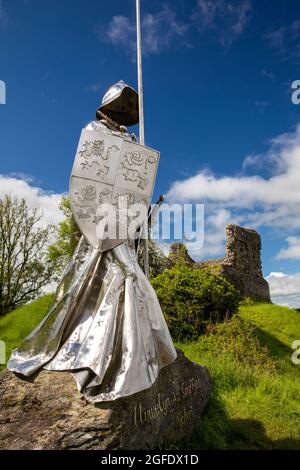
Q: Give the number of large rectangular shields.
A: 1